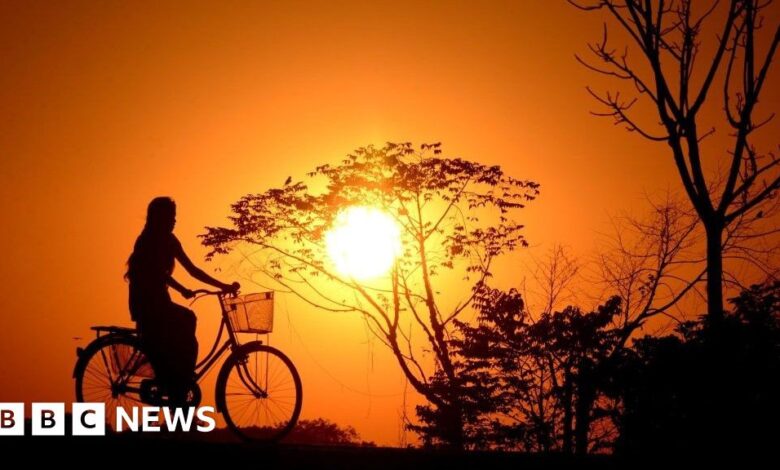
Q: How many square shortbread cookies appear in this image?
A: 0